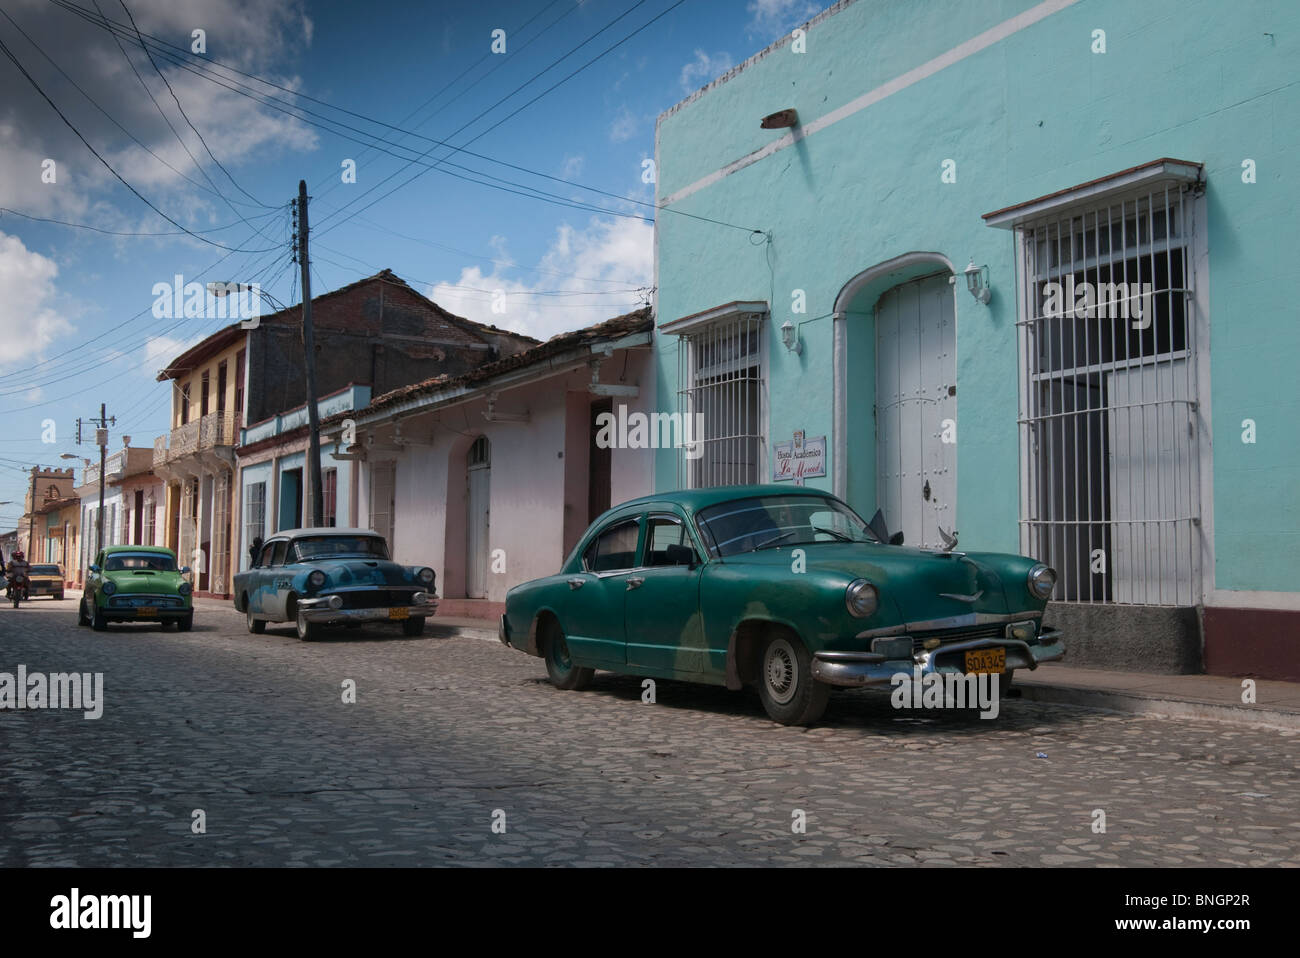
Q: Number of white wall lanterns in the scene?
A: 2